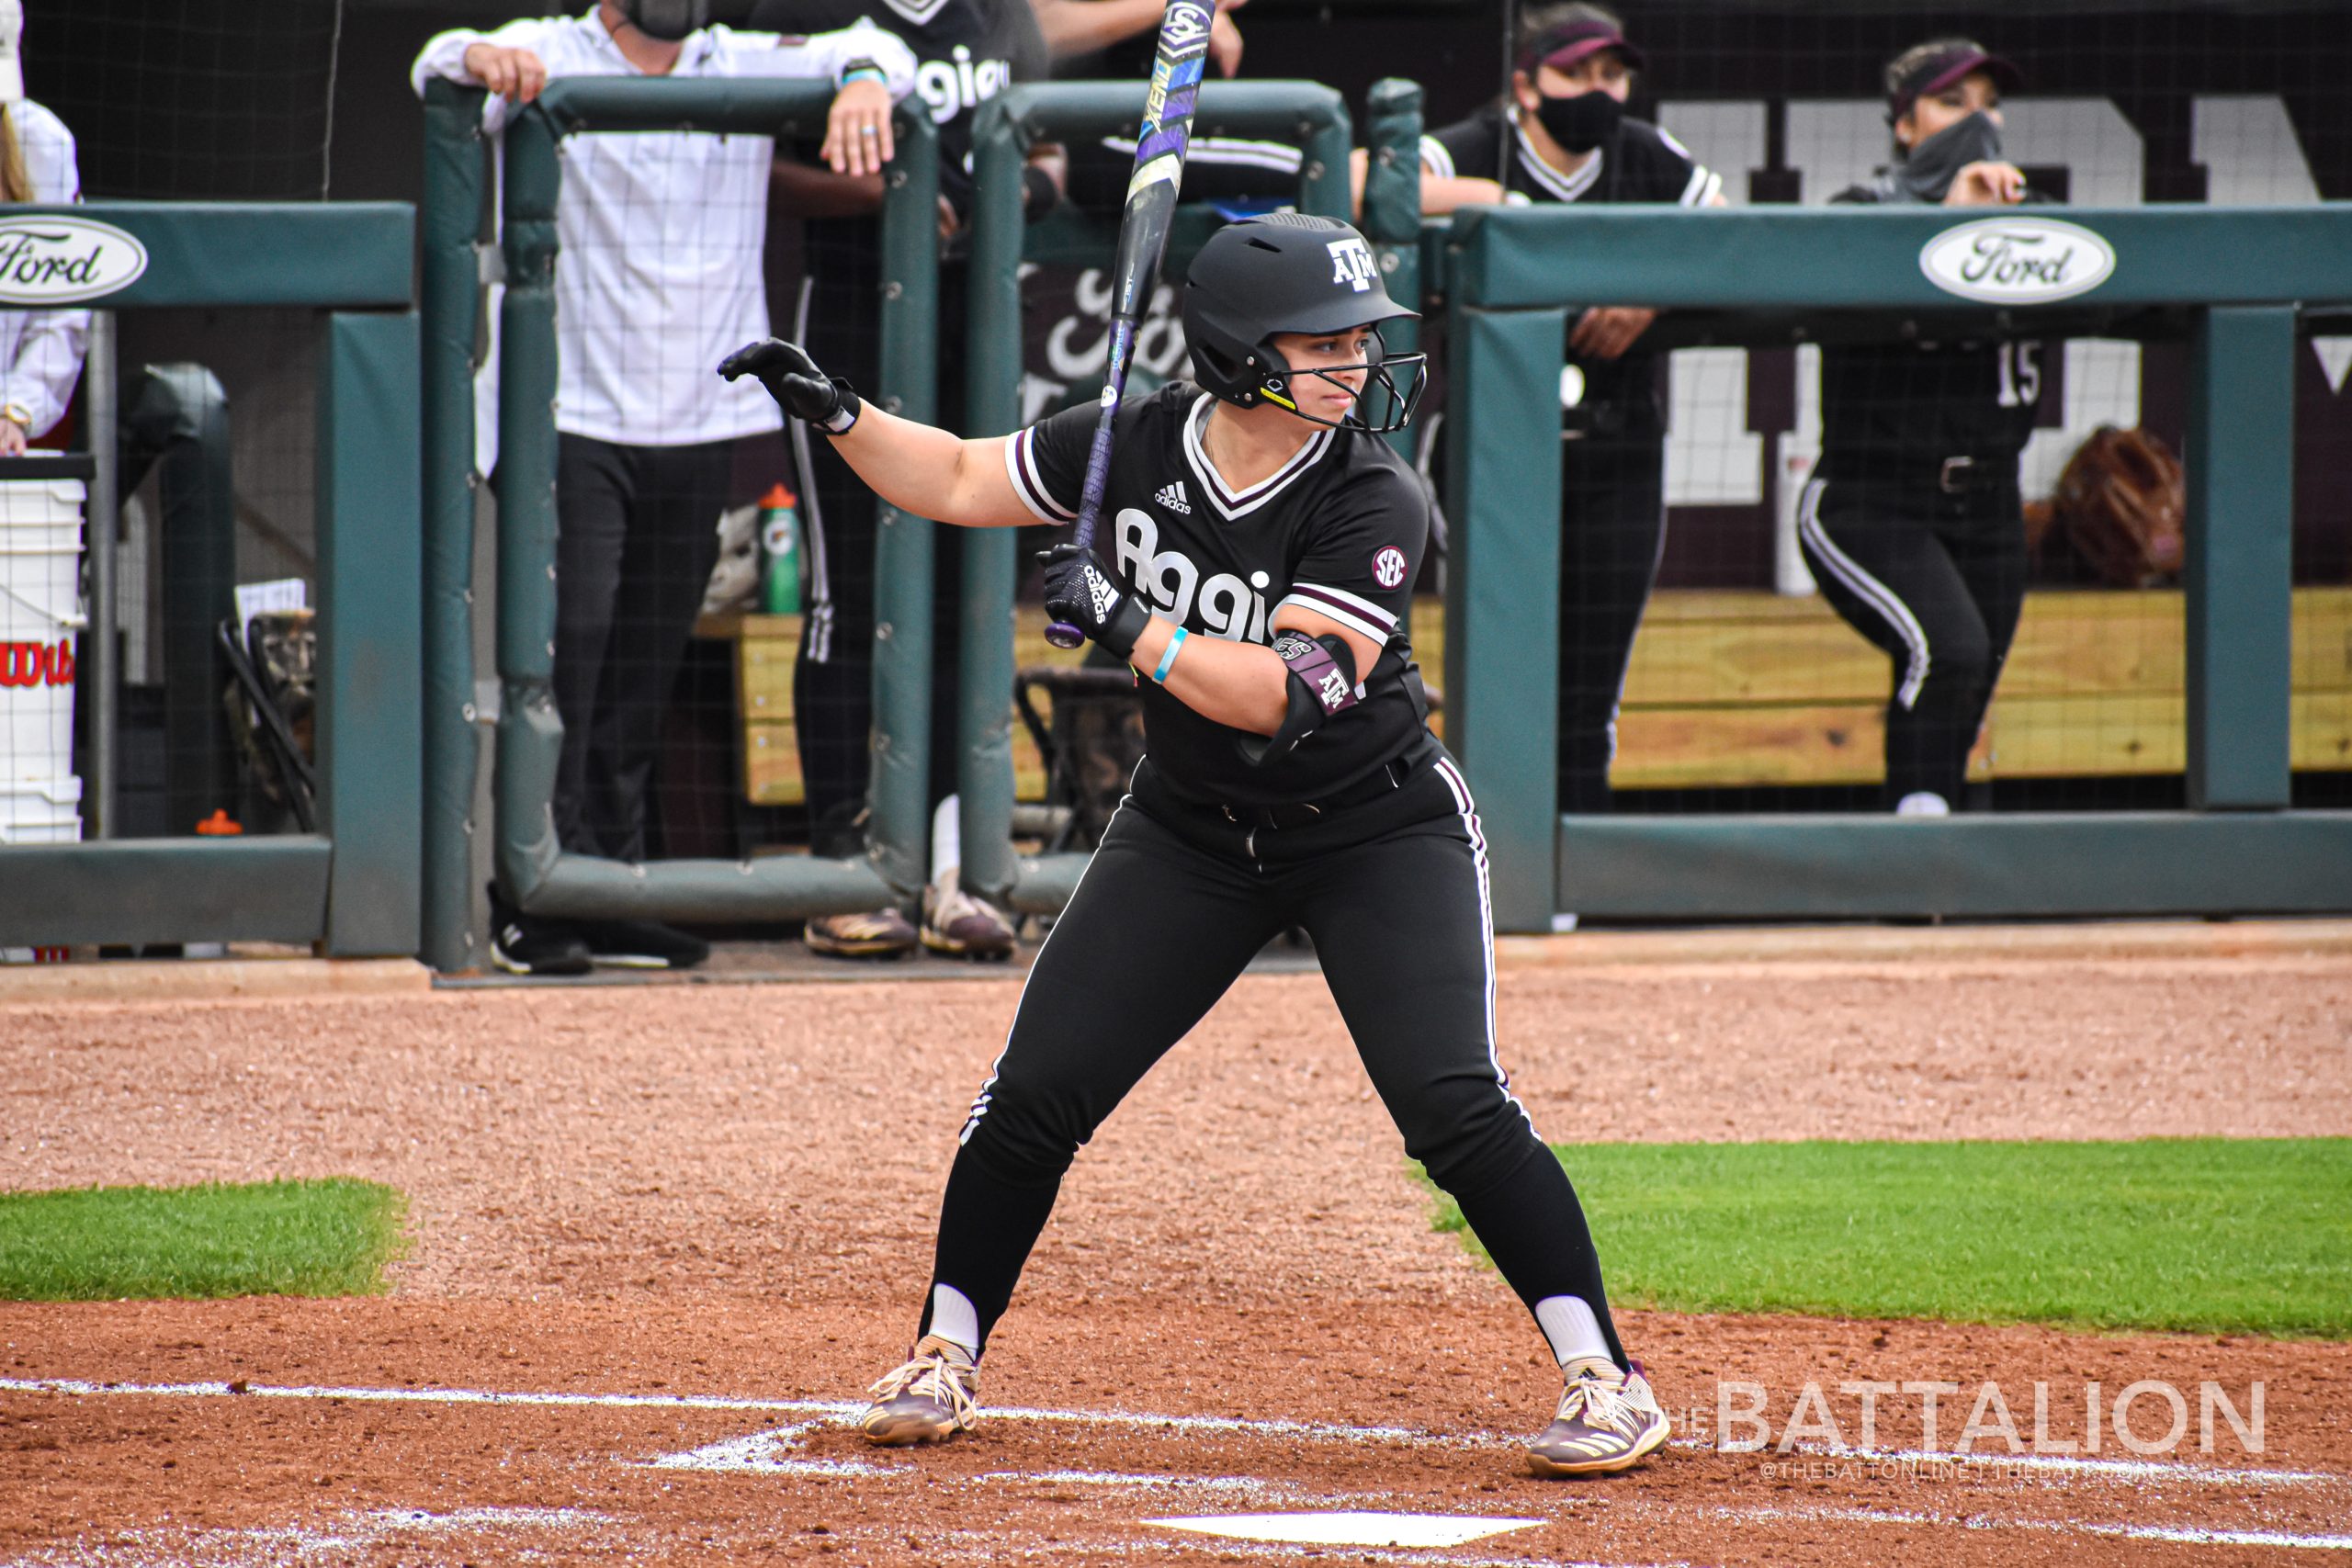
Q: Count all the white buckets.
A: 2